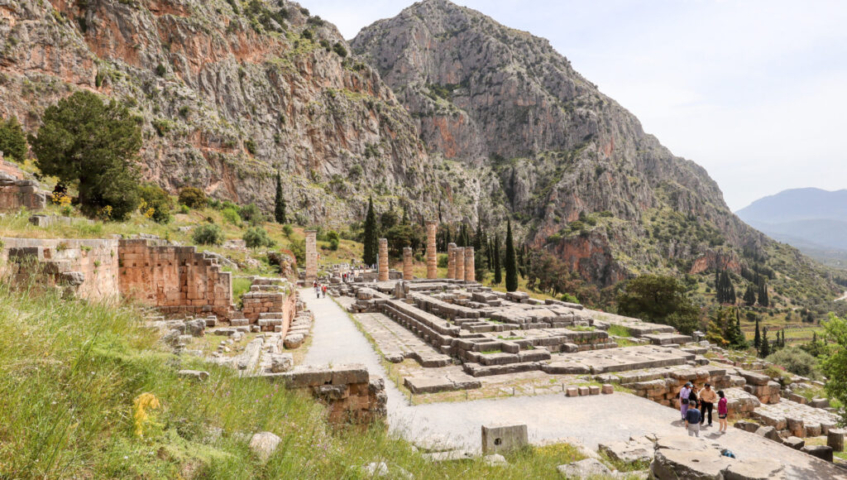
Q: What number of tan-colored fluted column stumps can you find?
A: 6